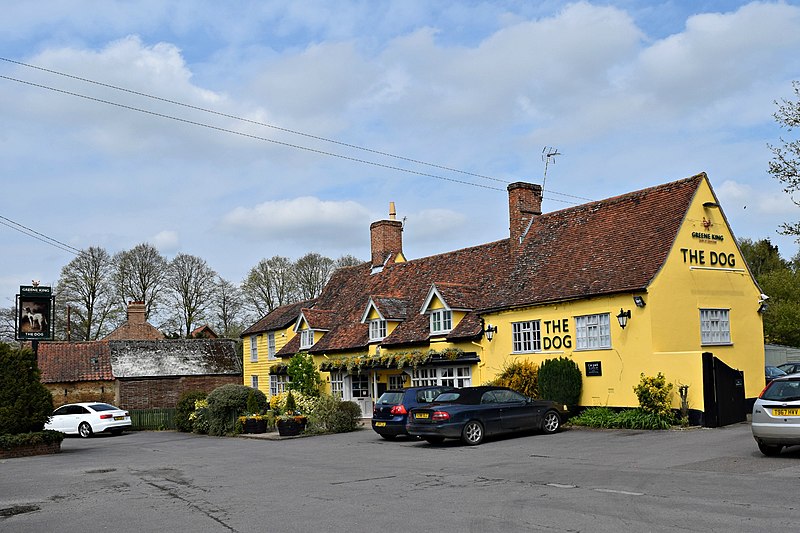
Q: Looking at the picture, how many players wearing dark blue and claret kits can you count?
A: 0